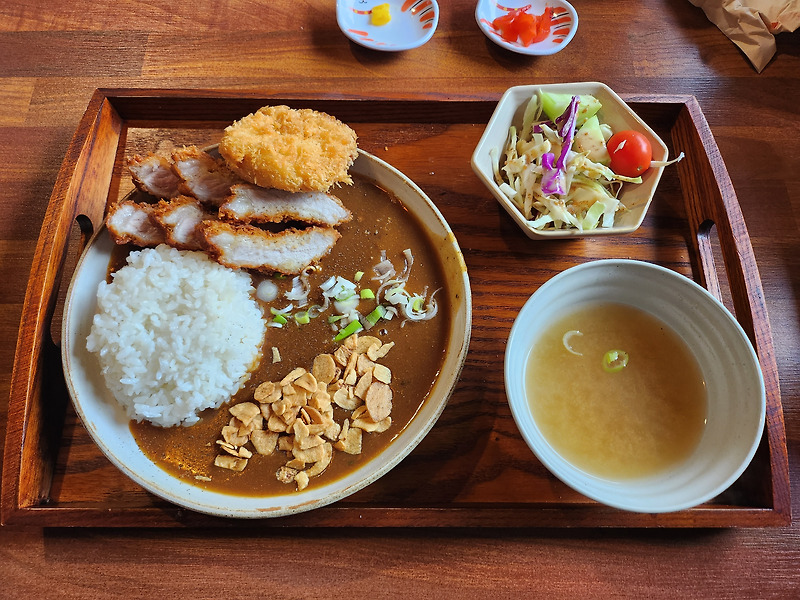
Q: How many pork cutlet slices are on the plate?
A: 6